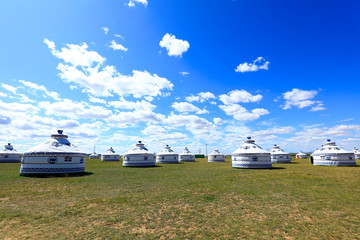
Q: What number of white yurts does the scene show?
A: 13